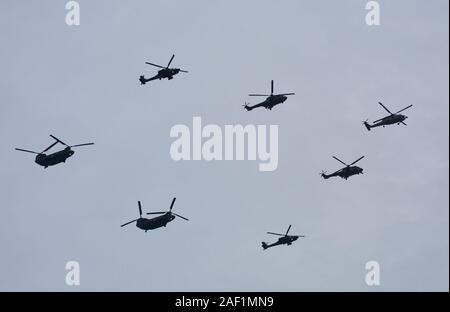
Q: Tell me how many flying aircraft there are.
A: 7